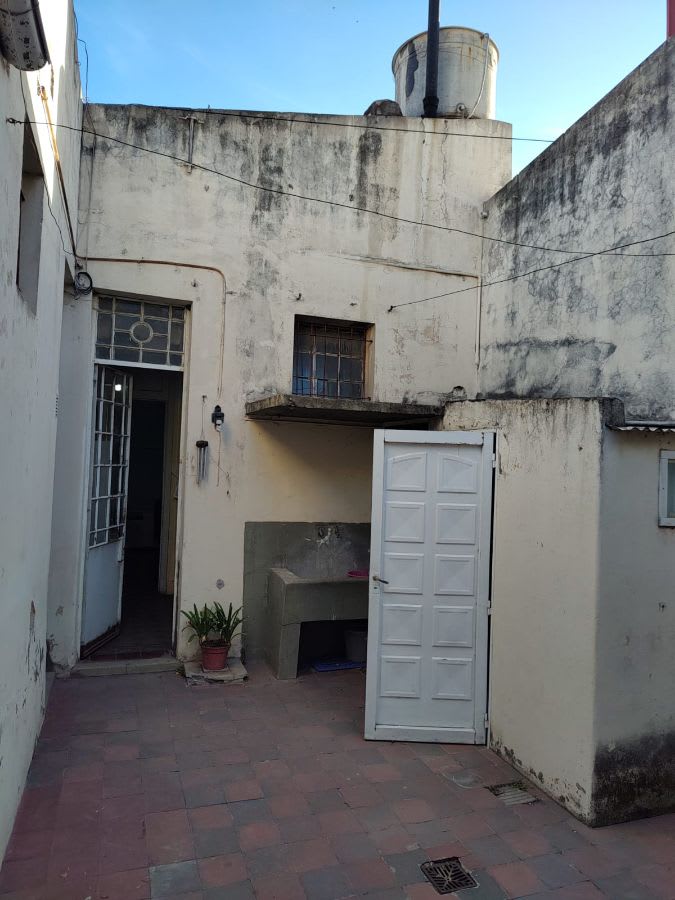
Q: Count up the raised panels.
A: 10